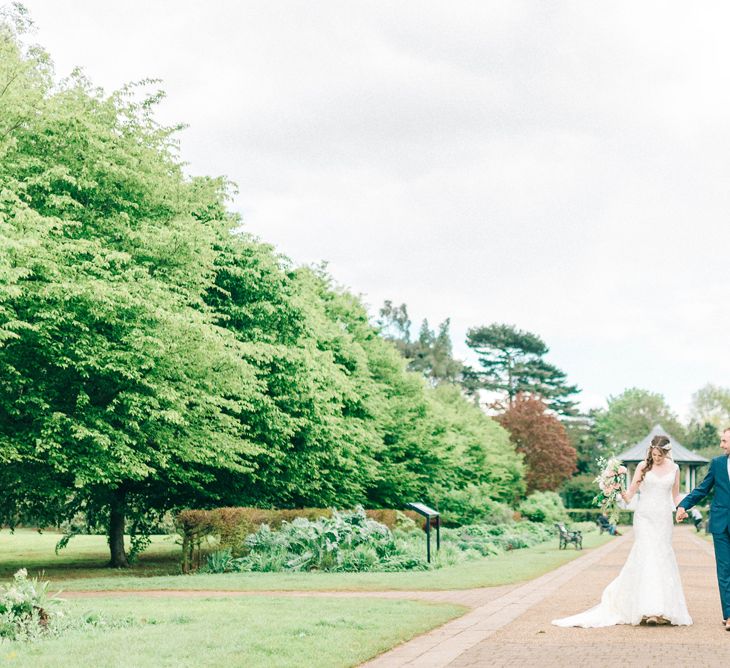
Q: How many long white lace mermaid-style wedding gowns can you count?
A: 1